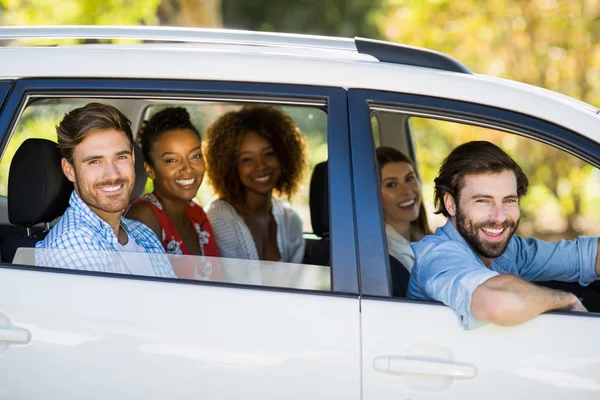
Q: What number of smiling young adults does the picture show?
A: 5